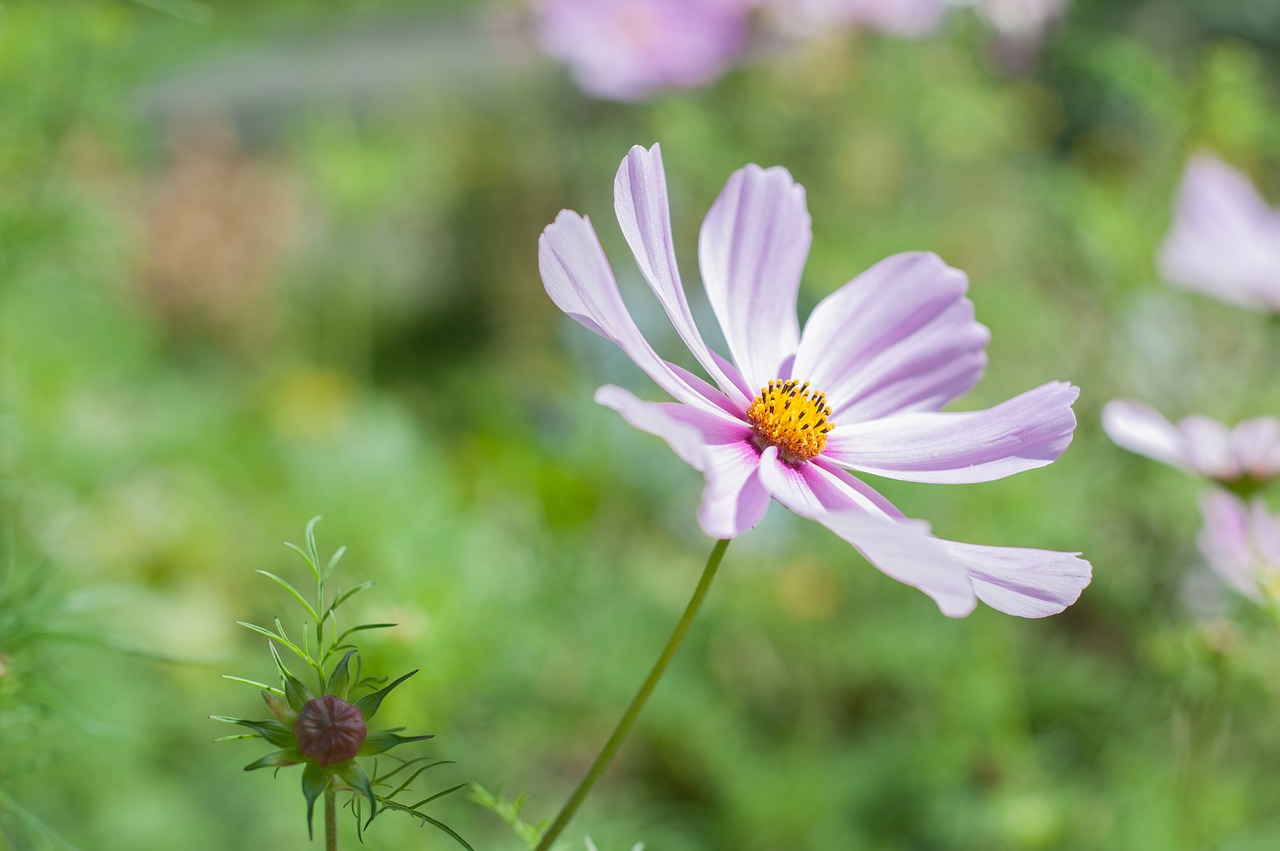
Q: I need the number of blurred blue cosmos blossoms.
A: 0